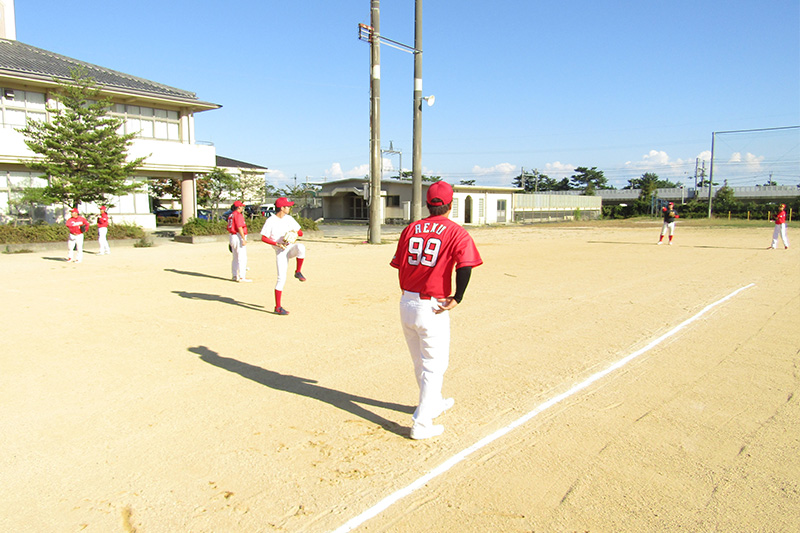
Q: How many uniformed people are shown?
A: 7